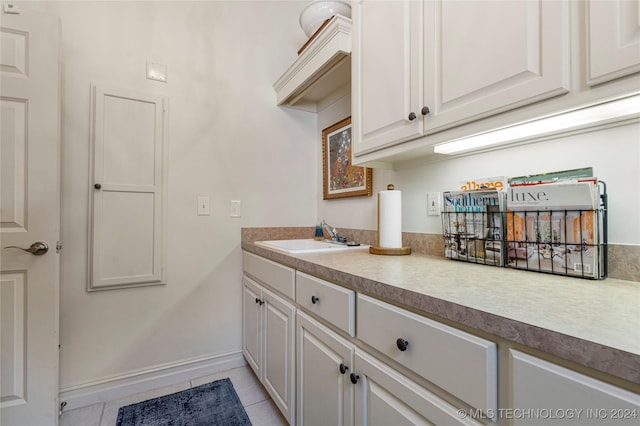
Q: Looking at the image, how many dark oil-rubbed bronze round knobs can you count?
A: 9